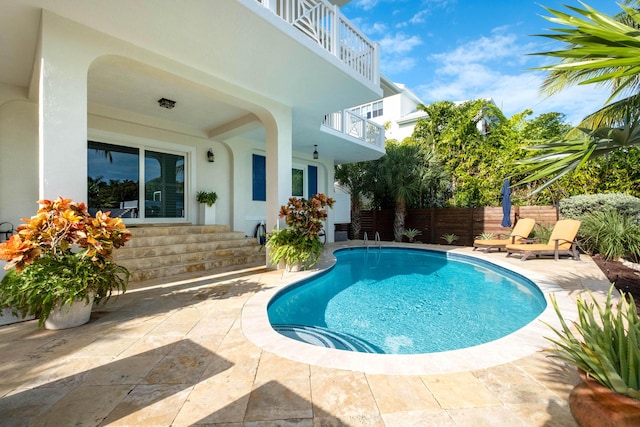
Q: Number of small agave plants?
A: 3